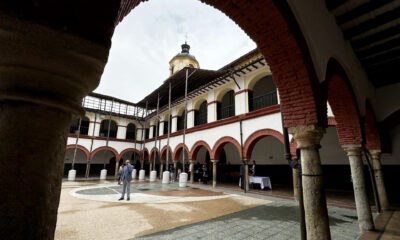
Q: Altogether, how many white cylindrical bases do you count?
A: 7